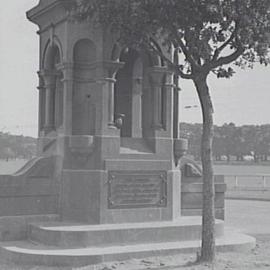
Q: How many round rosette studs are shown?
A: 4